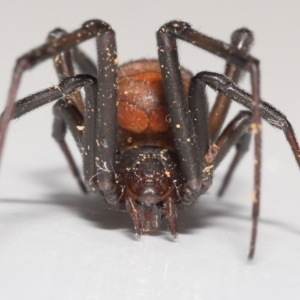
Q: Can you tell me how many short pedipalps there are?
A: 2